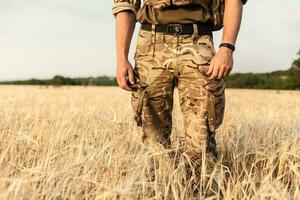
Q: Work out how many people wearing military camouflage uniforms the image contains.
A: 1